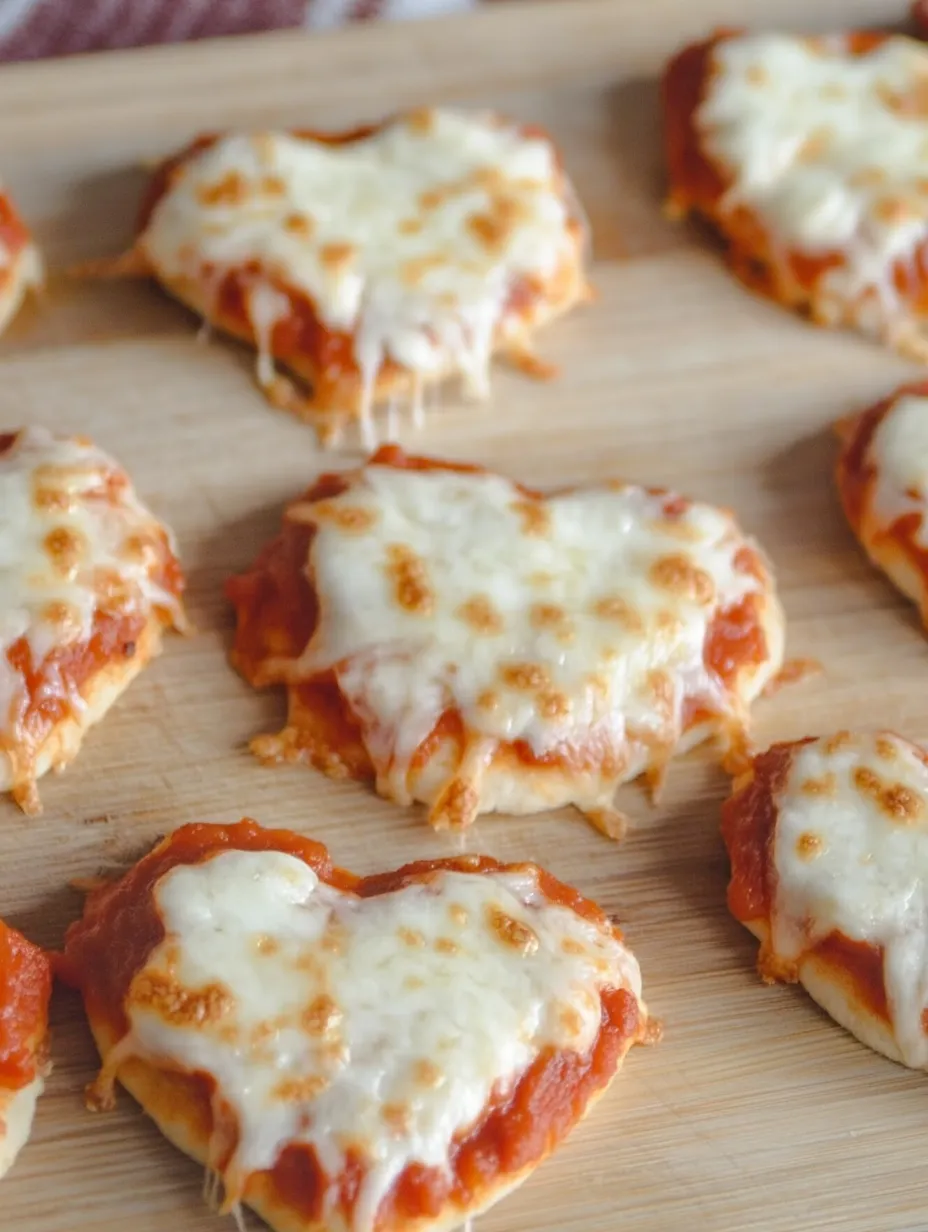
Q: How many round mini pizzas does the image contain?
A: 0